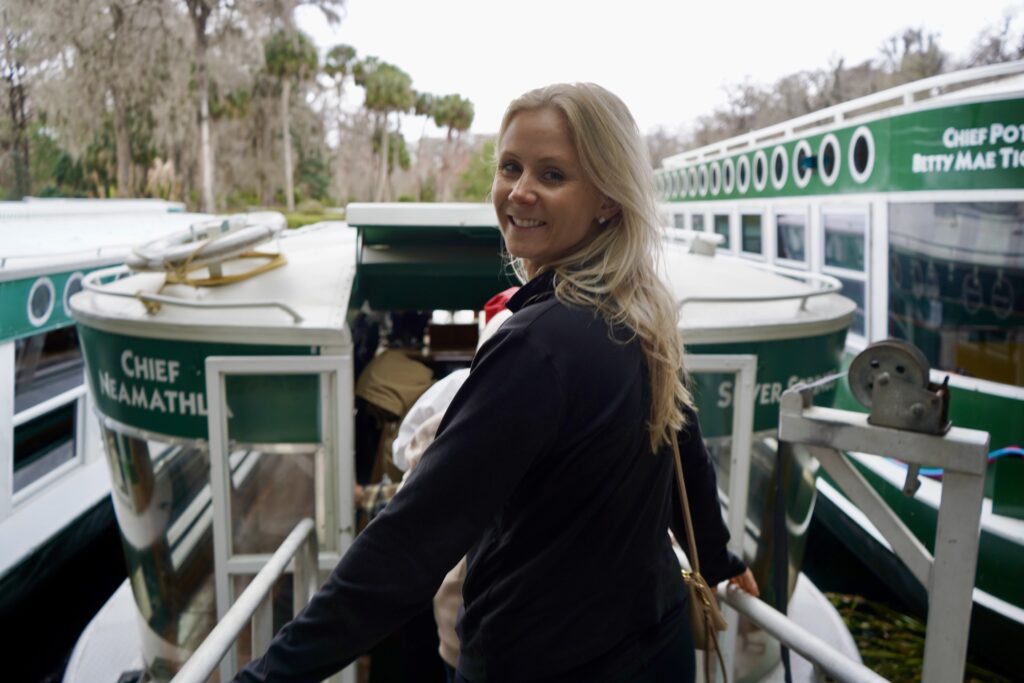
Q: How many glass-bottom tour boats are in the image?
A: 3